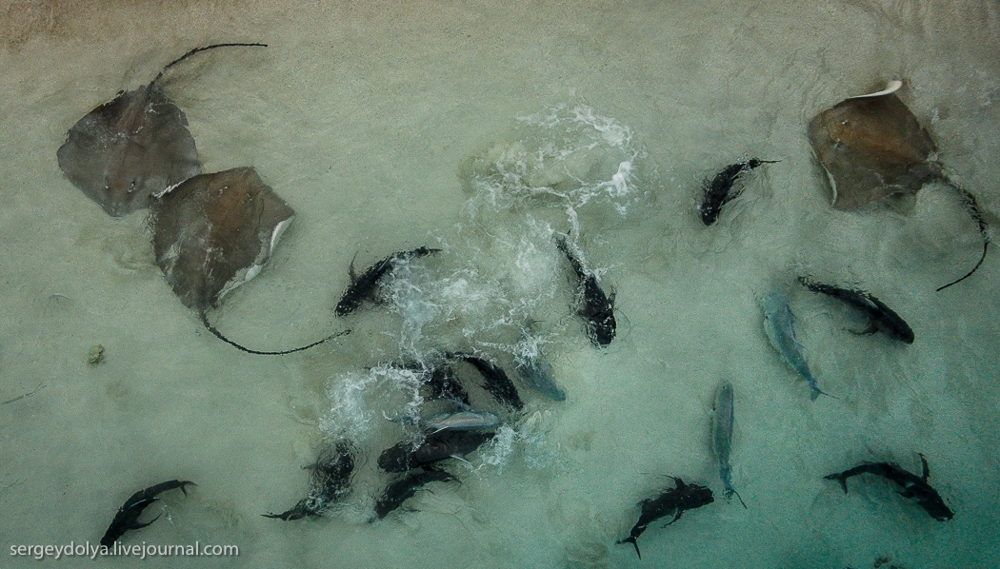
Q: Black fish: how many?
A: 12